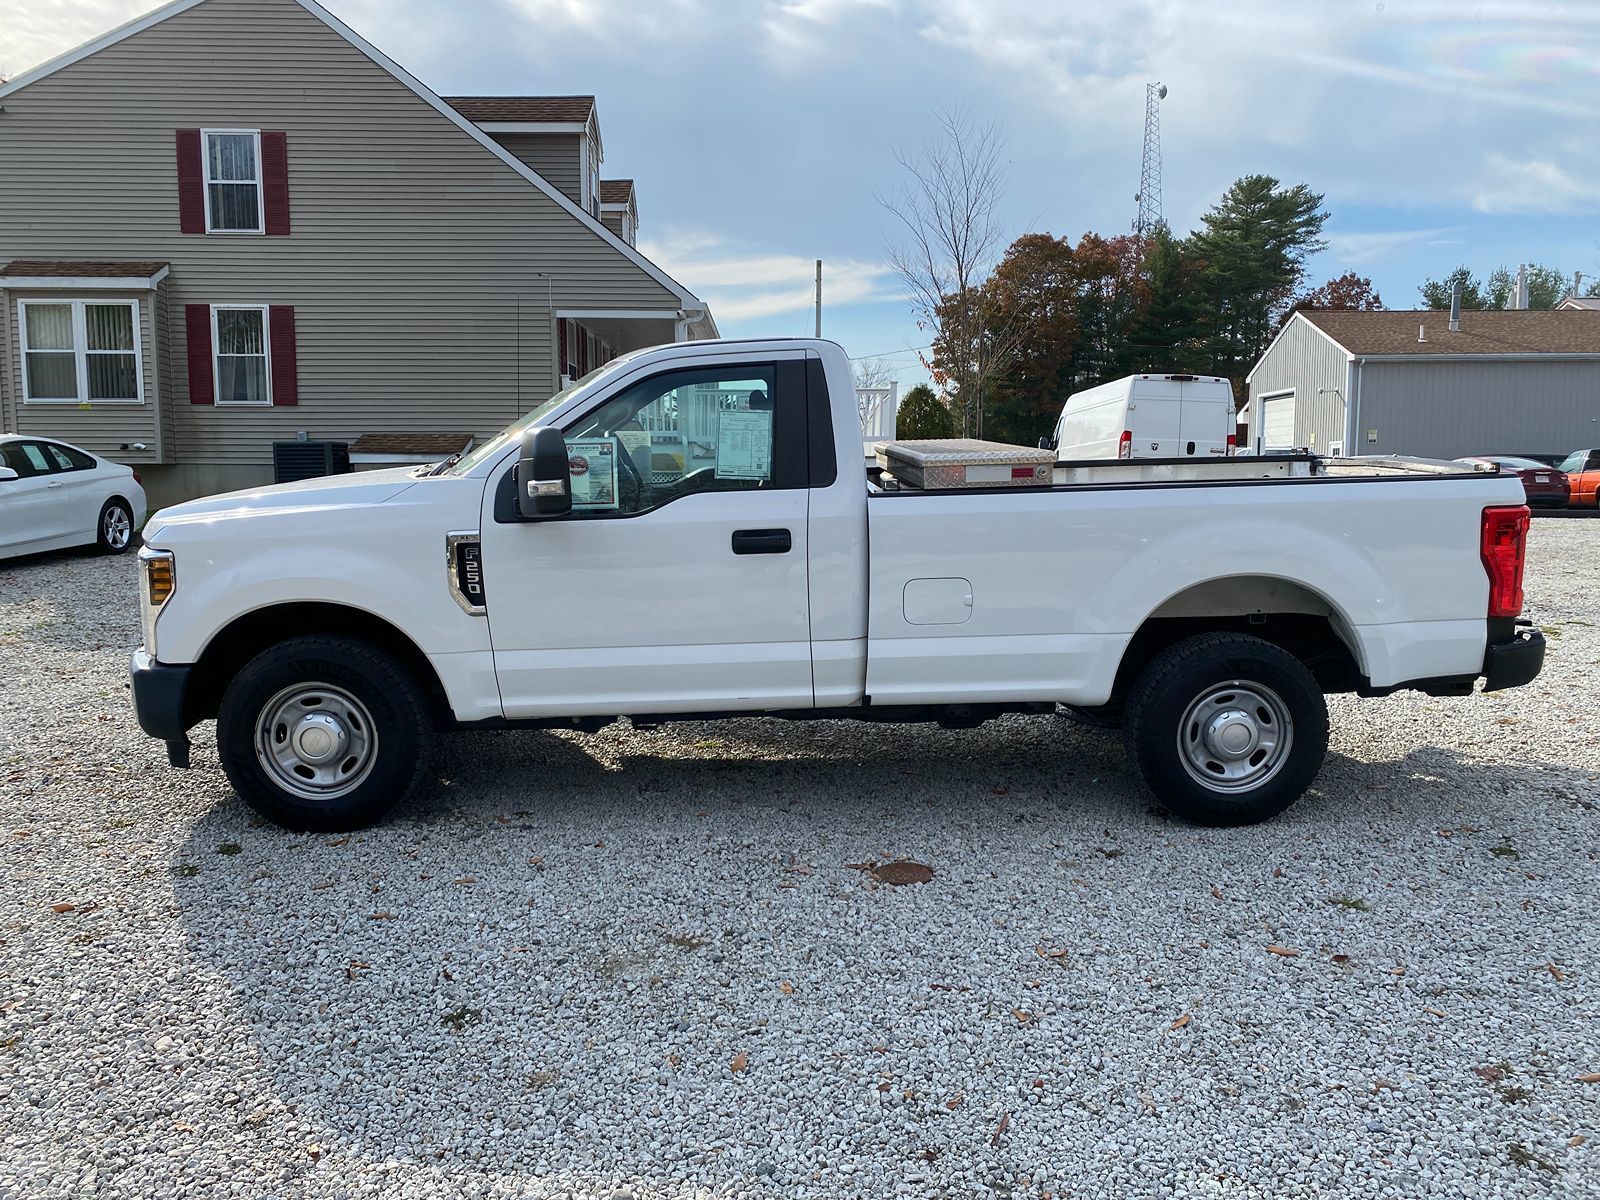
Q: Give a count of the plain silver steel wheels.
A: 2